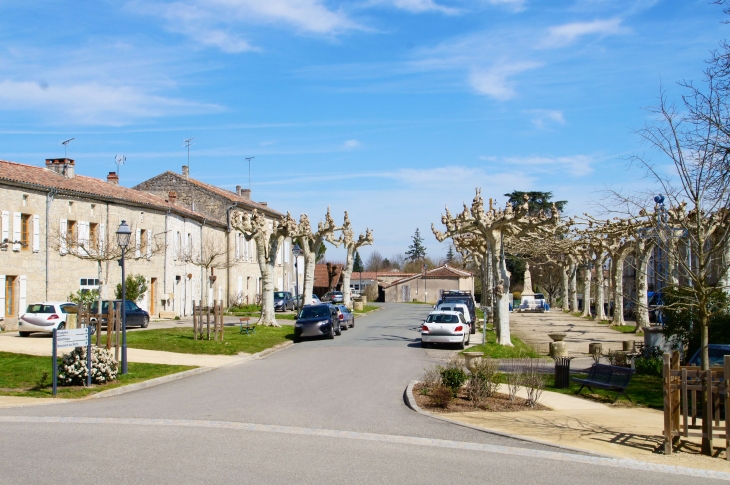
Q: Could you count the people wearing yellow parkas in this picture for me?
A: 0